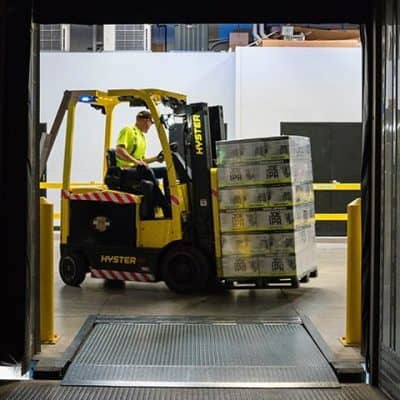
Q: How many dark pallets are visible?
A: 1